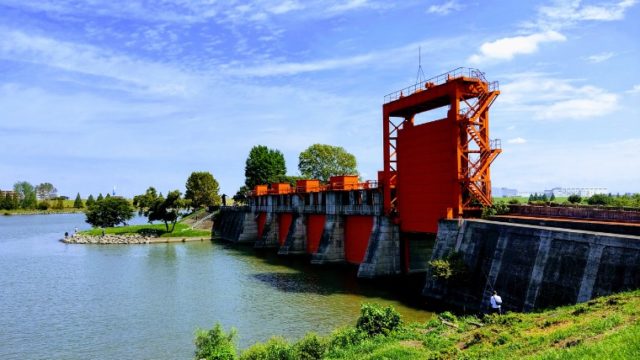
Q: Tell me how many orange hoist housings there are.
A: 4